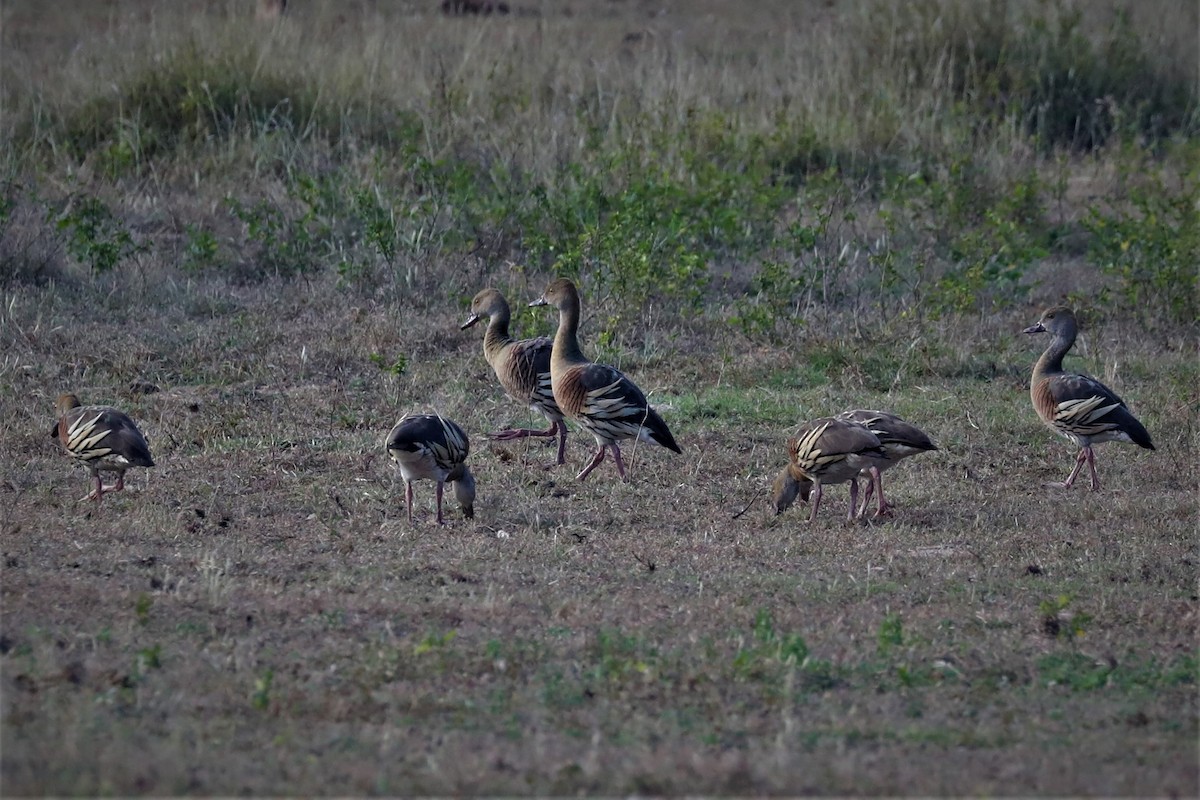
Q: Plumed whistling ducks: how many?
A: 7